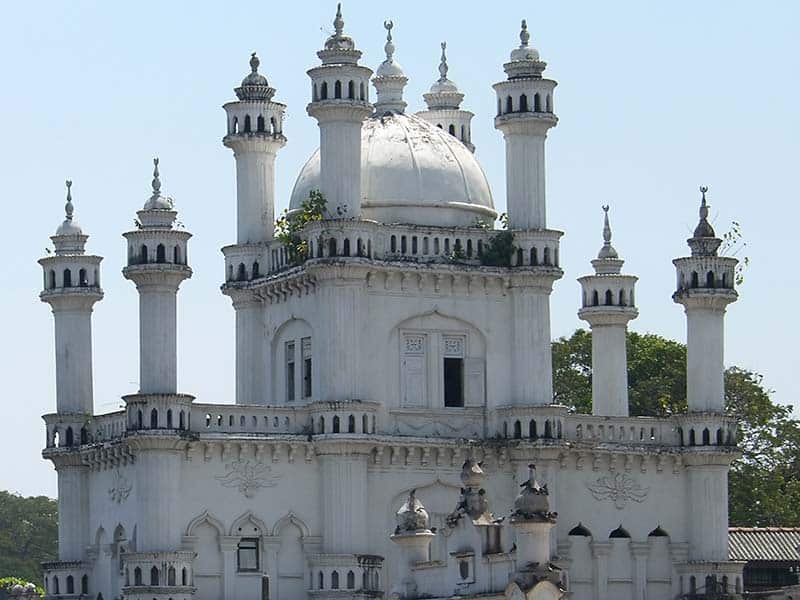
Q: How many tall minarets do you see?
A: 8